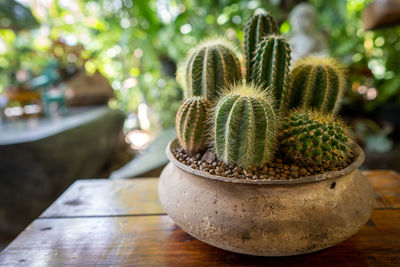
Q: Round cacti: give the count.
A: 5